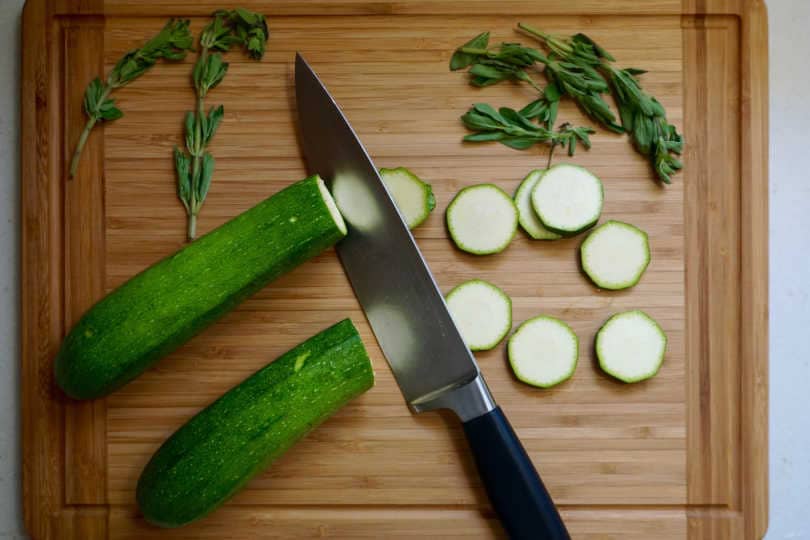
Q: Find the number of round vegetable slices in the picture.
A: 8